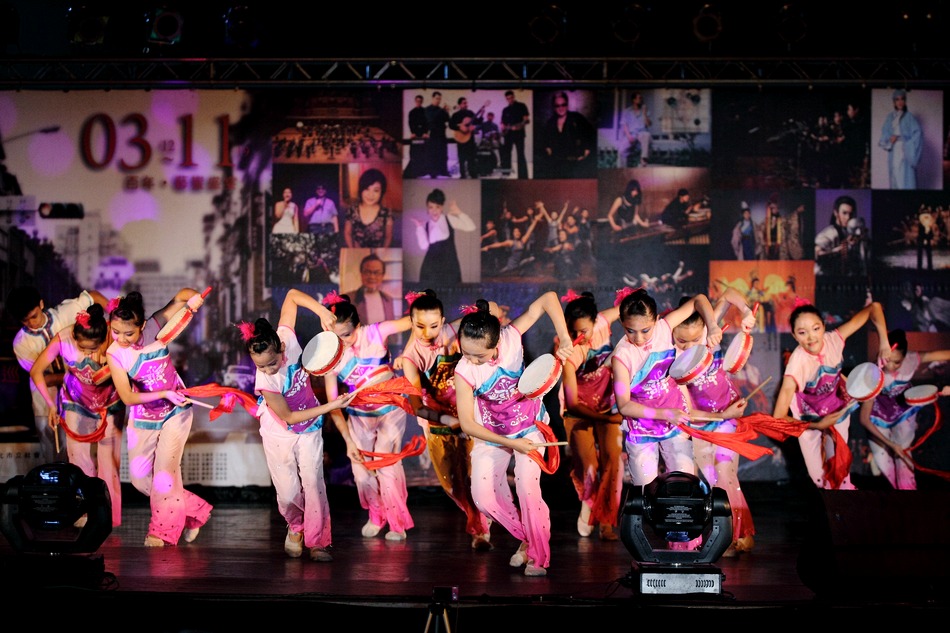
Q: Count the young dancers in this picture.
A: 12